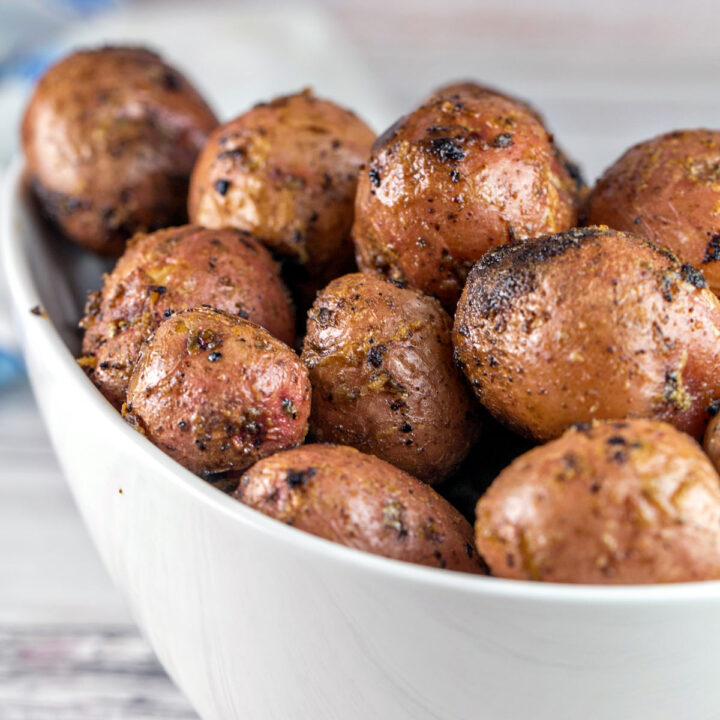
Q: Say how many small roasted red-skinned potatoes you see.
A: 12